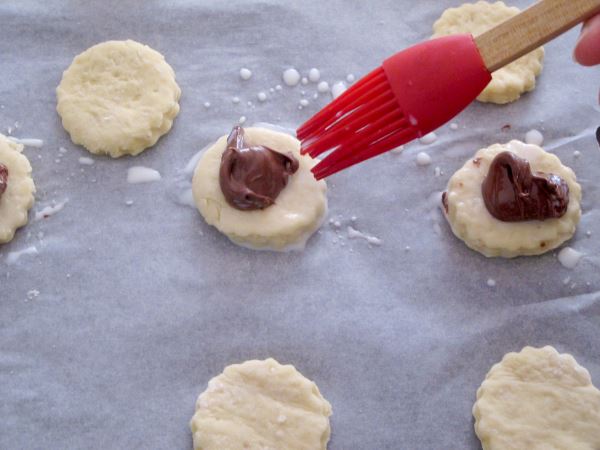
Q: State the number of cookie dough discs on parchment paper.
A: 7